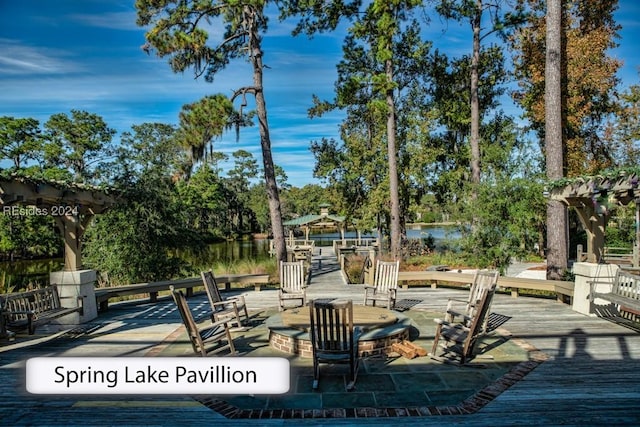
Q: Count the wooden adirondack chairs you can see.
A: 7